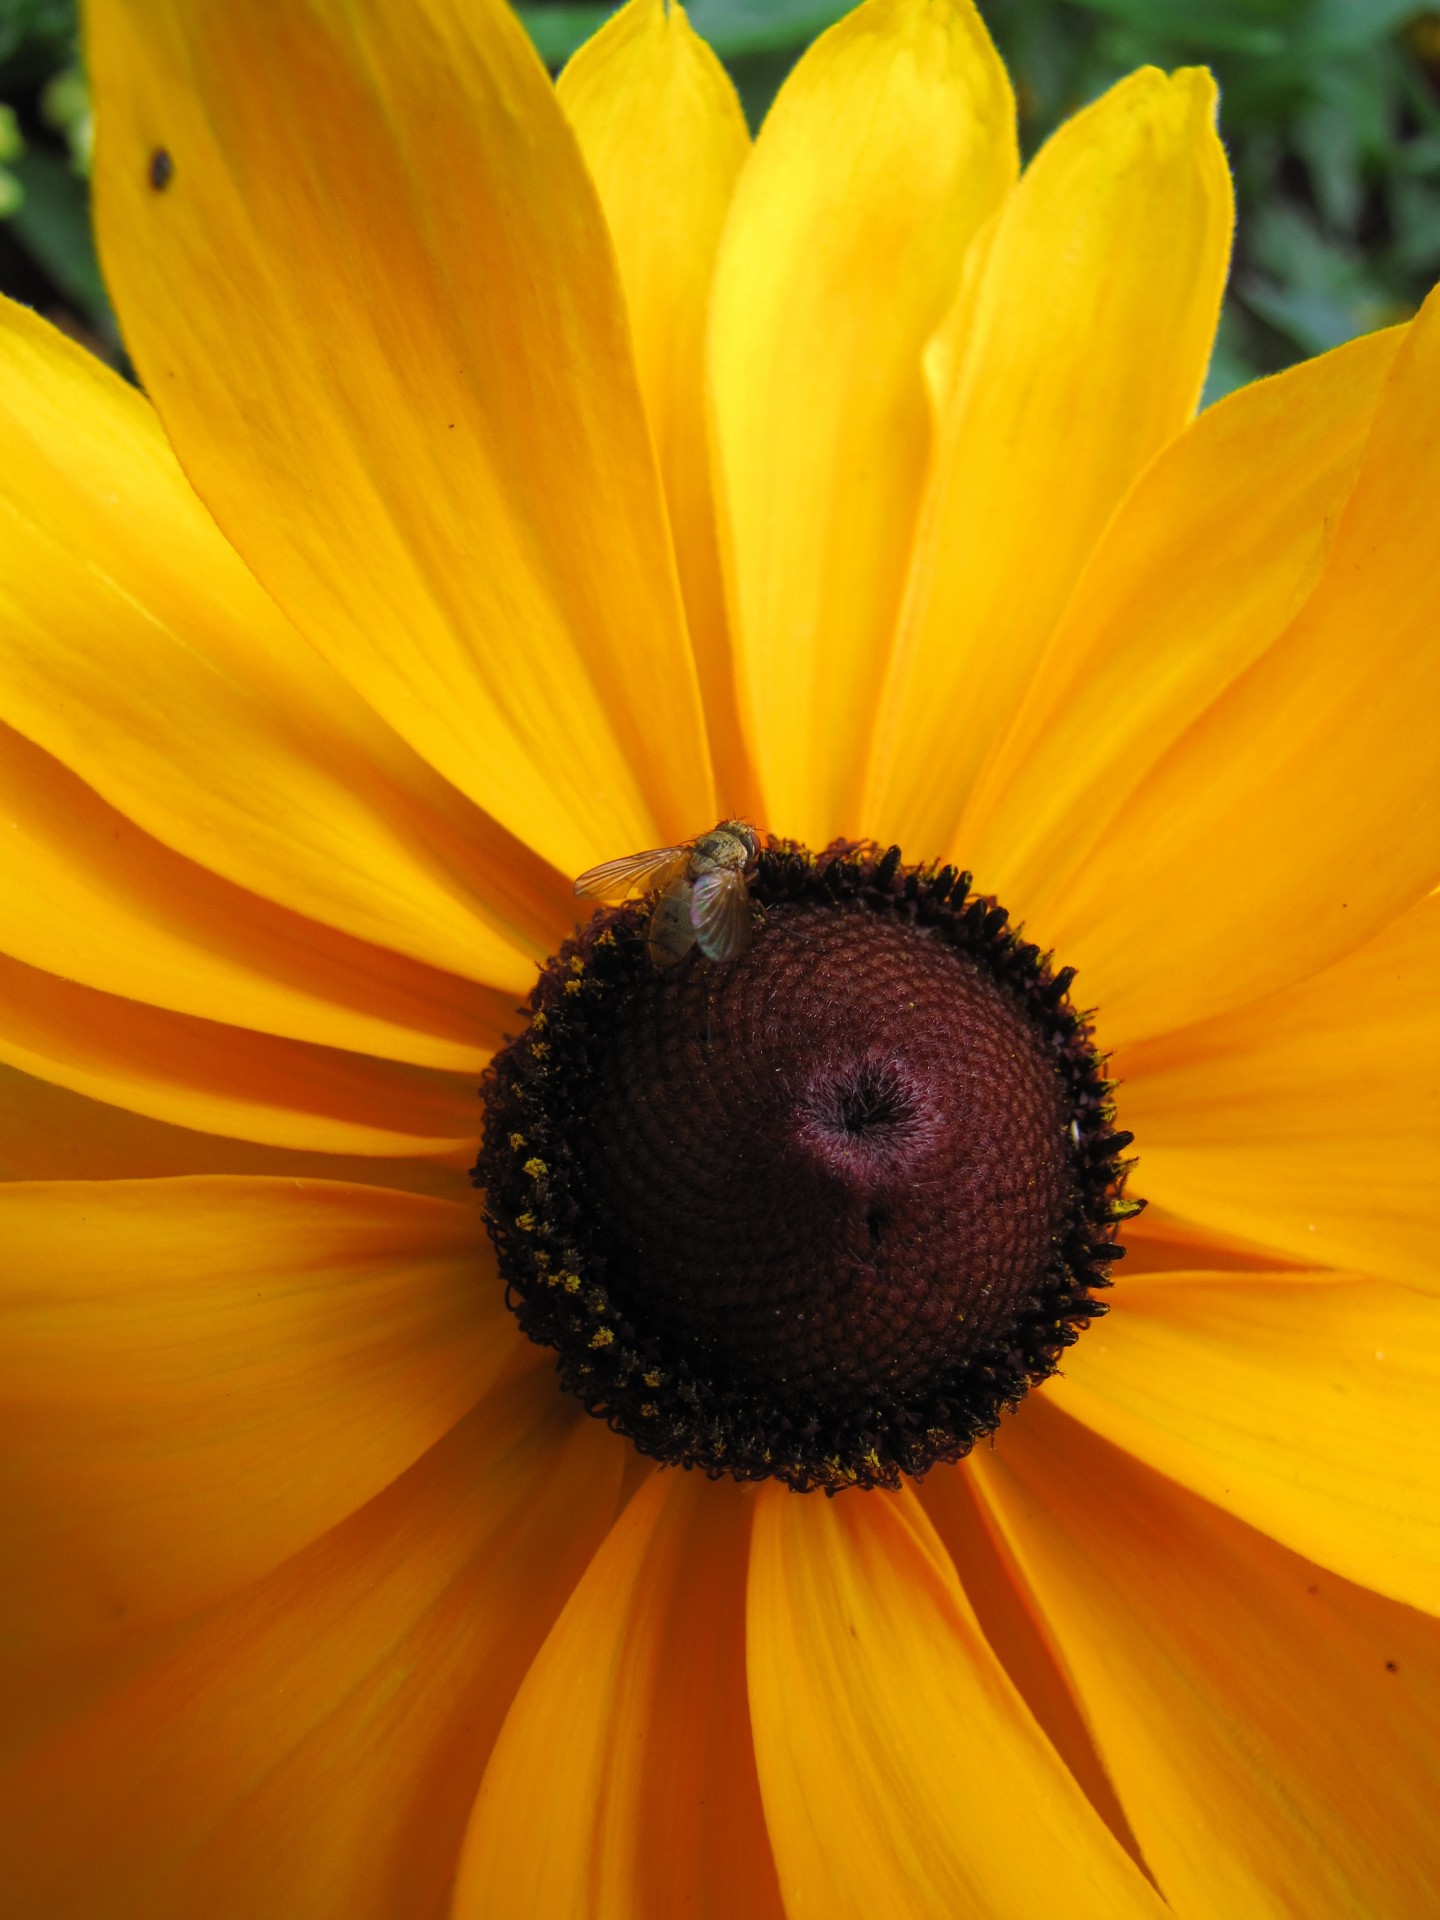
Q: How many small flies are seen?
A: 1